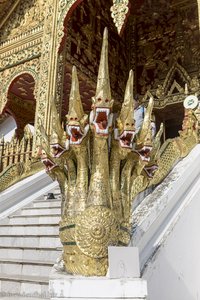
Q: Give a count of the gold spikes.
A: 7